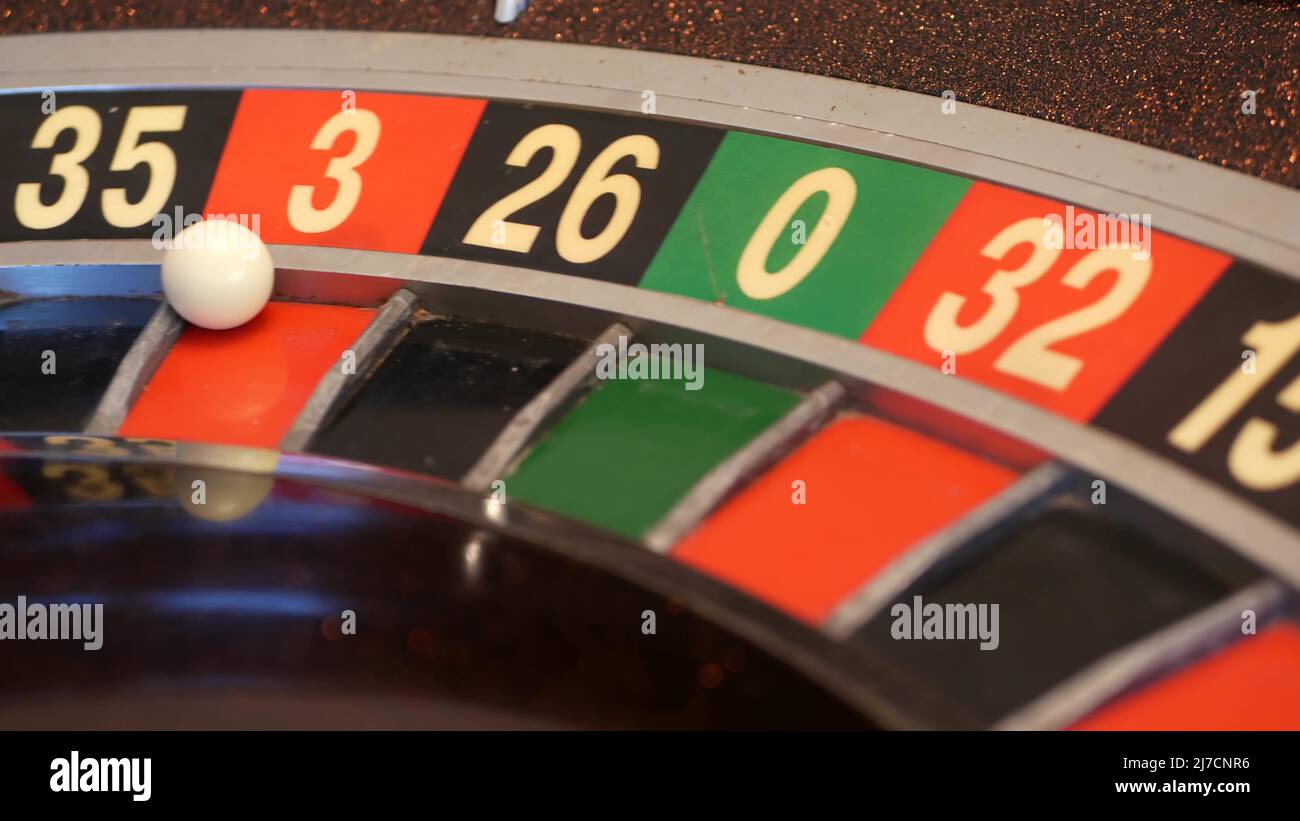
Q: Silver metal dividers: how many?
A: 6